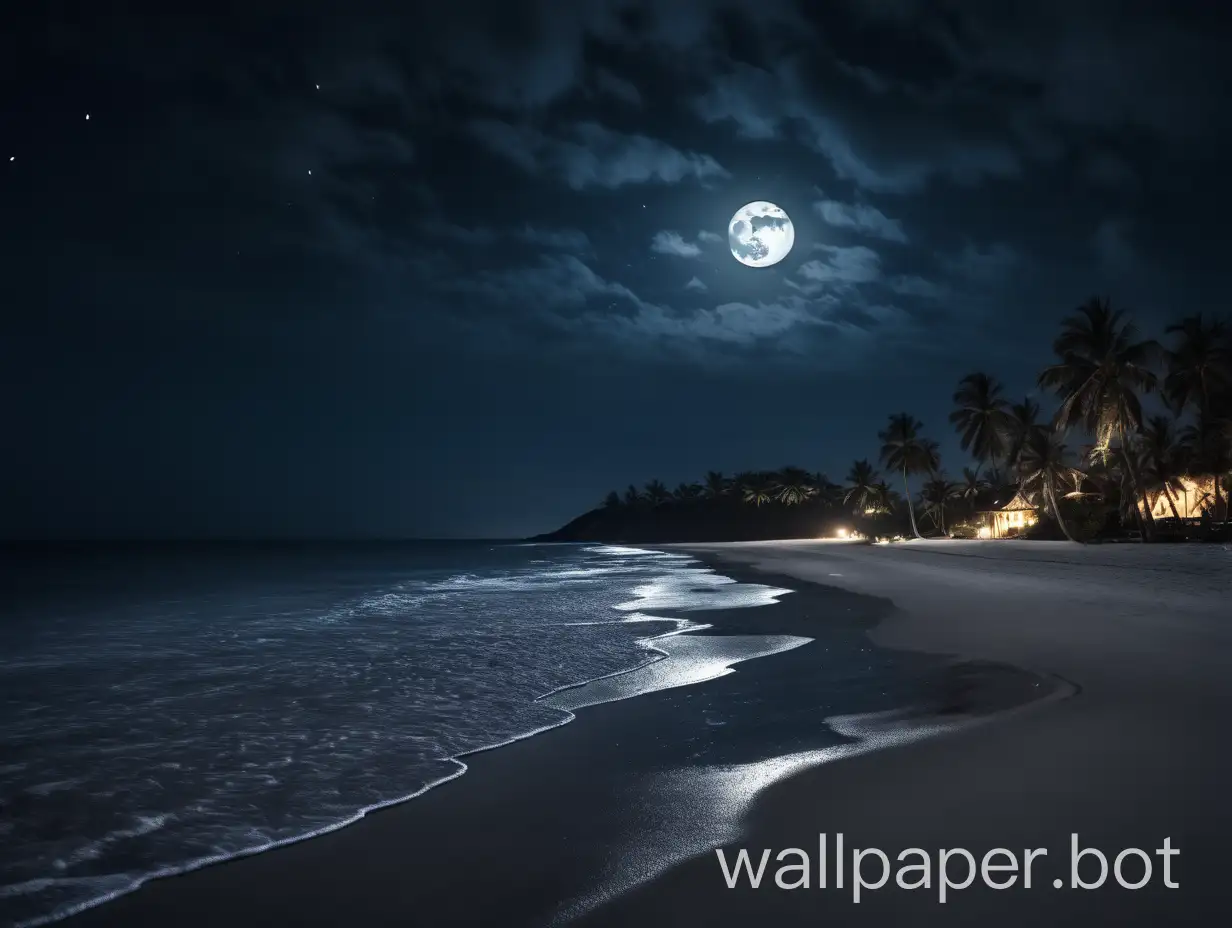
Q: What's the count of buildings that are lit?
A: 2